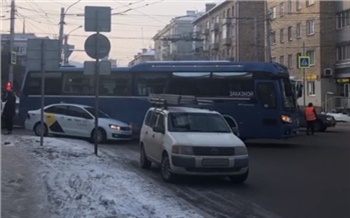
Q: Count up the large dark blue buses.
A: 1